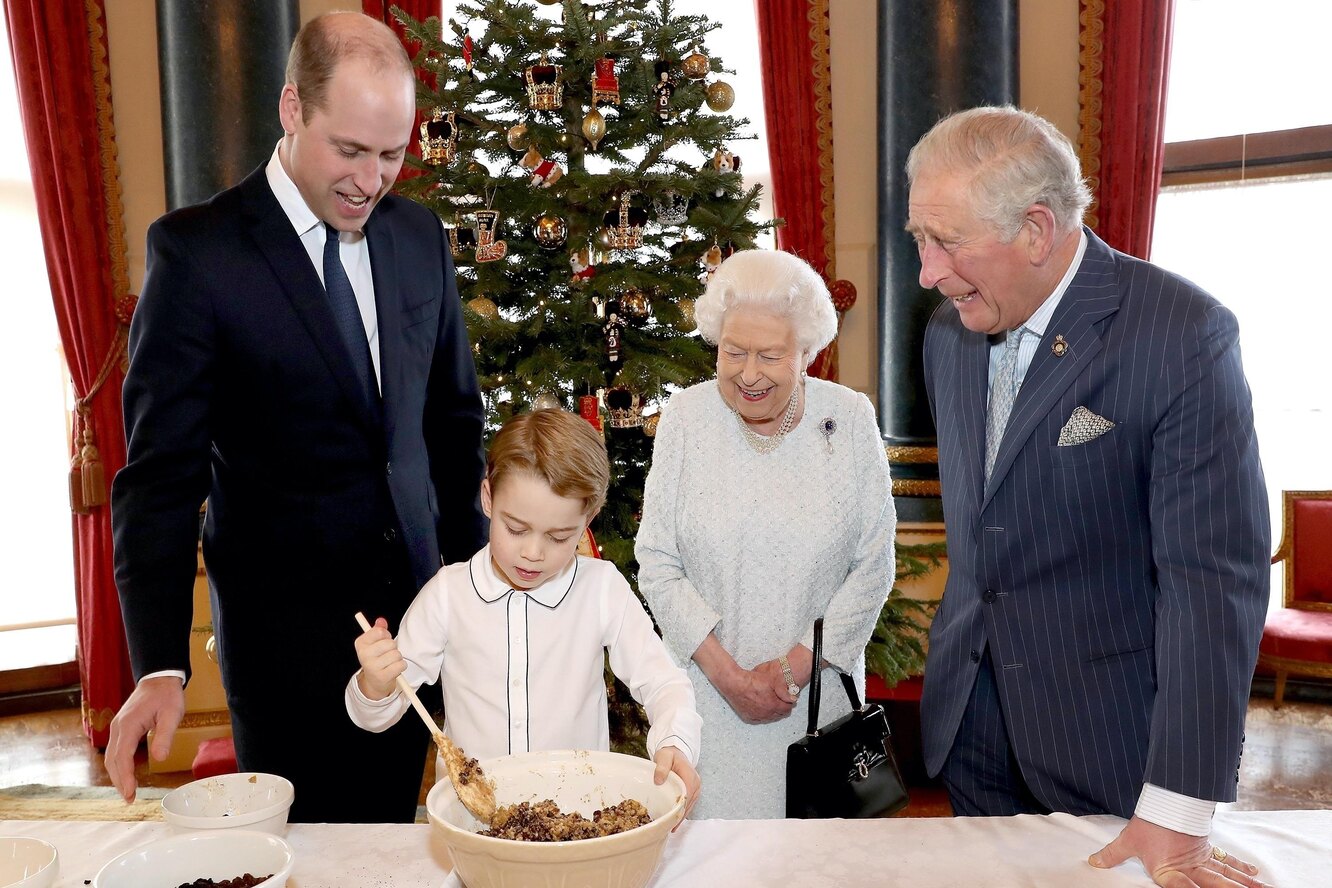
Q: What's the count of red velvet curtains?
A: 4